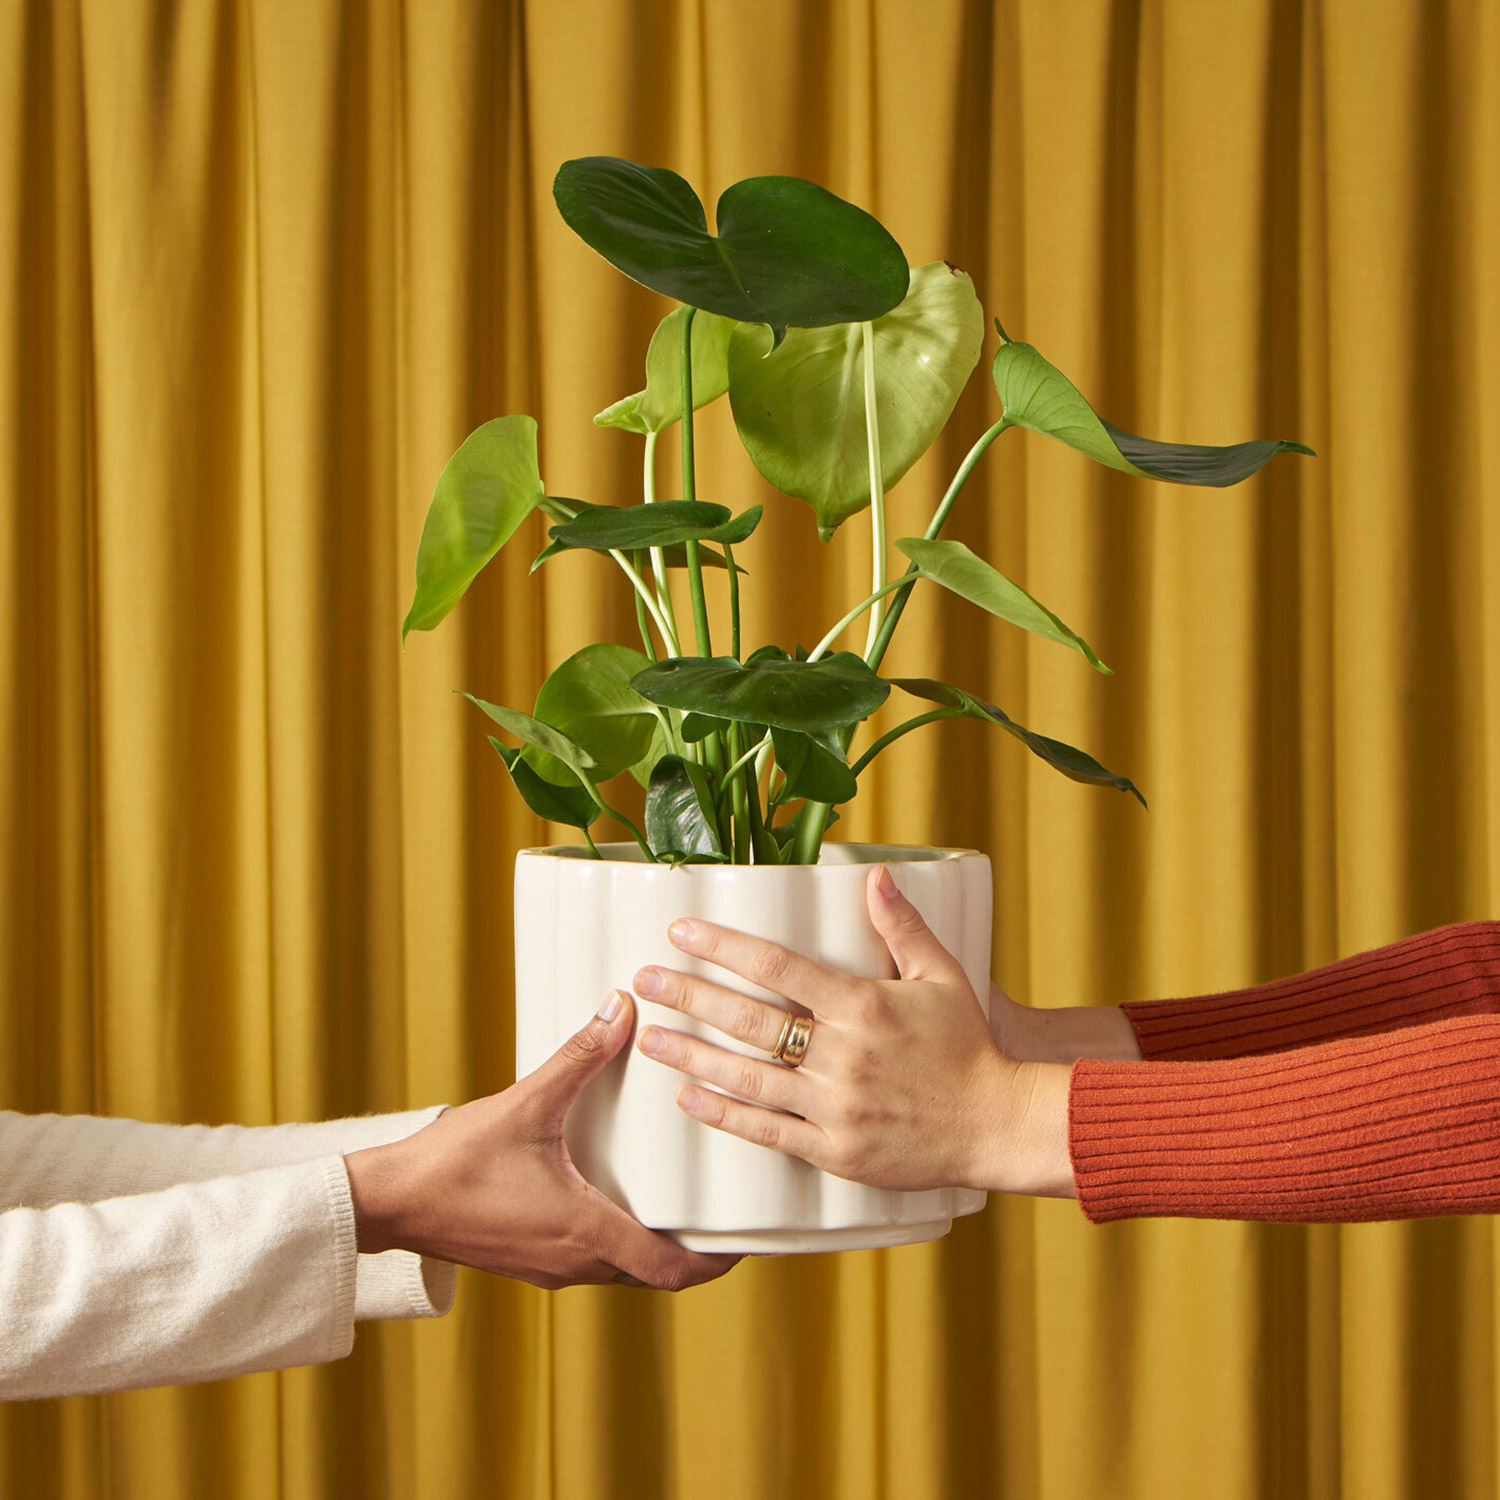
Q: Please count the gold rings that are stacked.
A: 2